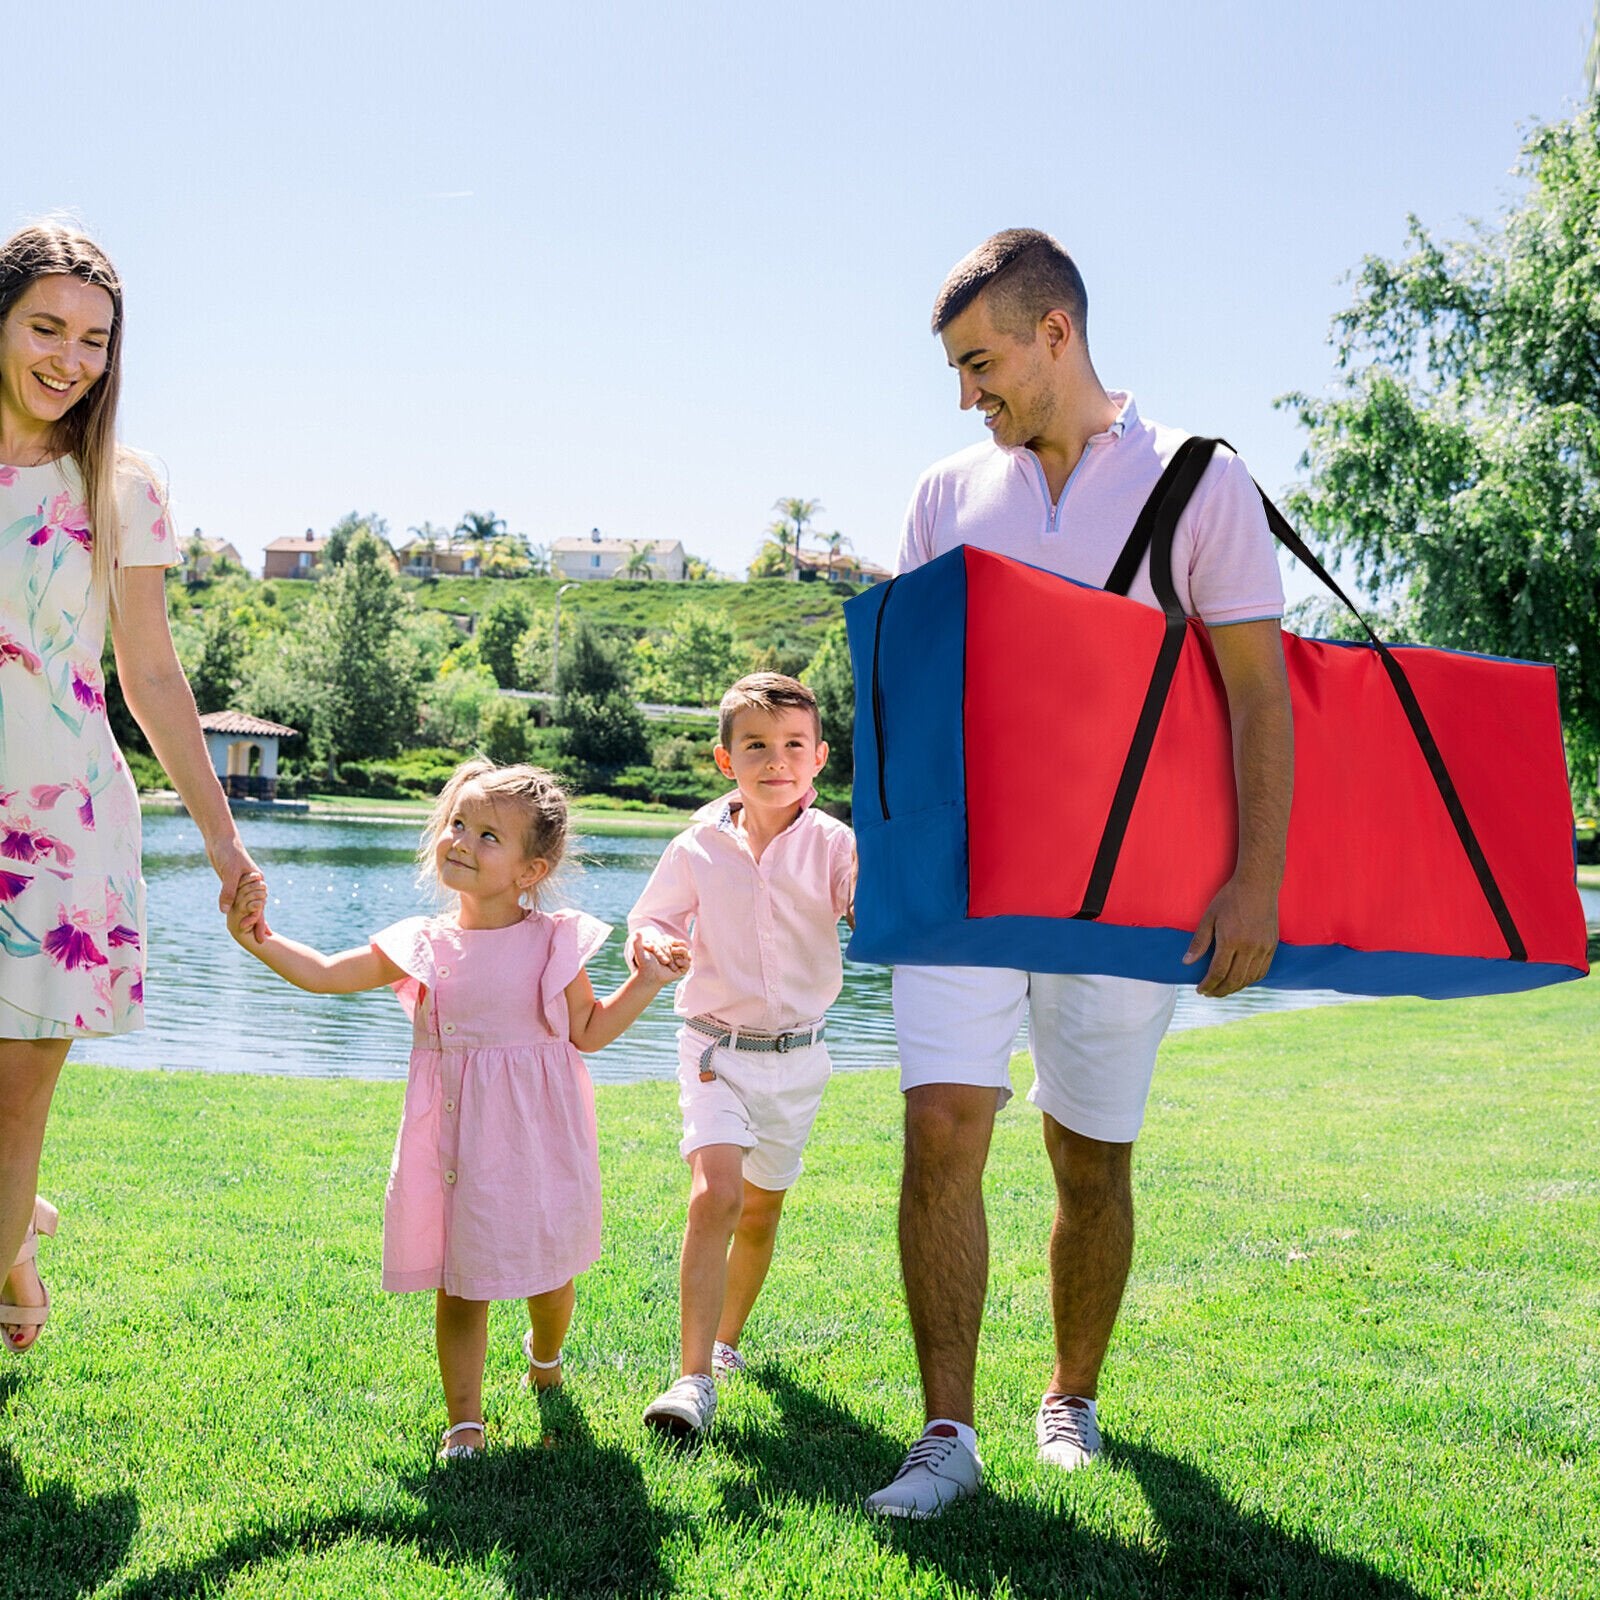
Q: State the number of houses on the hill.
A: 5